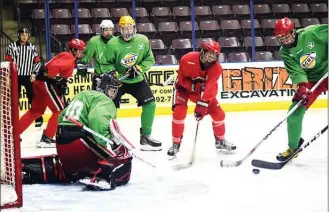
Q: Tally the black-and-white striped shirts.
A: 1